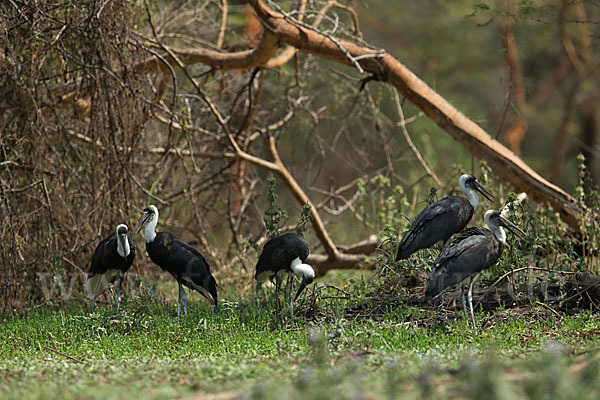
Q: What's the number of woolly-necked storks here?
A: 5